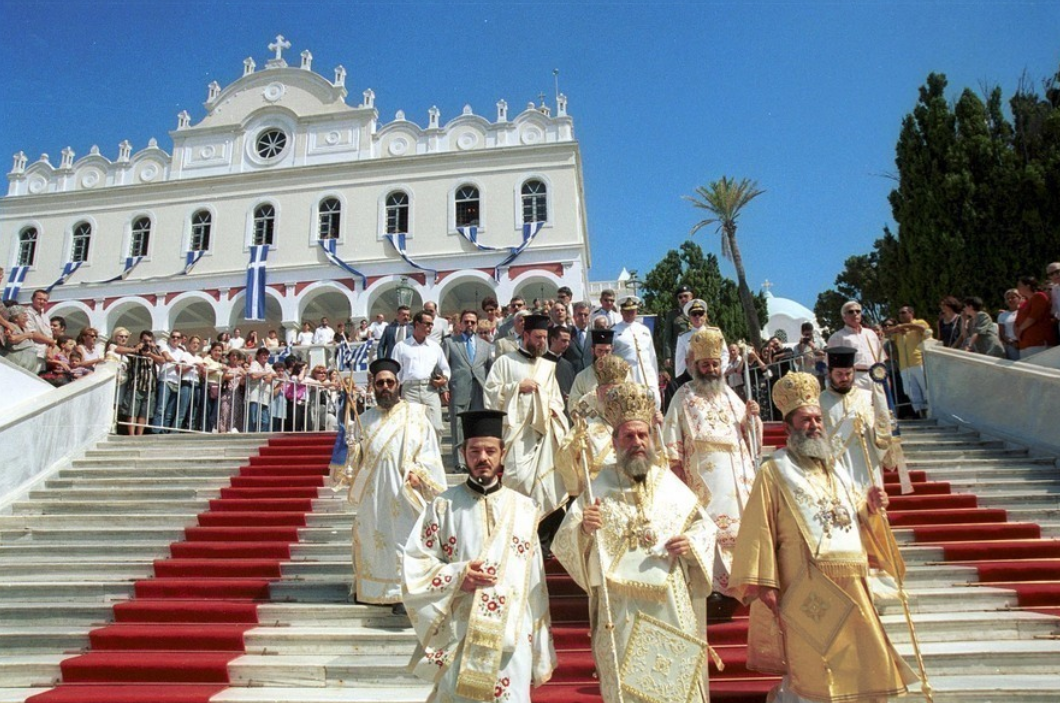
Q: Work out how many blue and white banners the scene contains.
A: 9